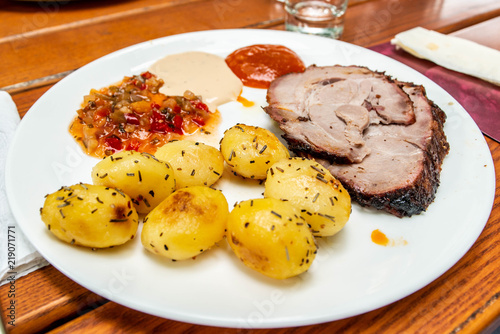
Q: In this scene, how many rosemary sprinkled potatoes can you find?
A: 7